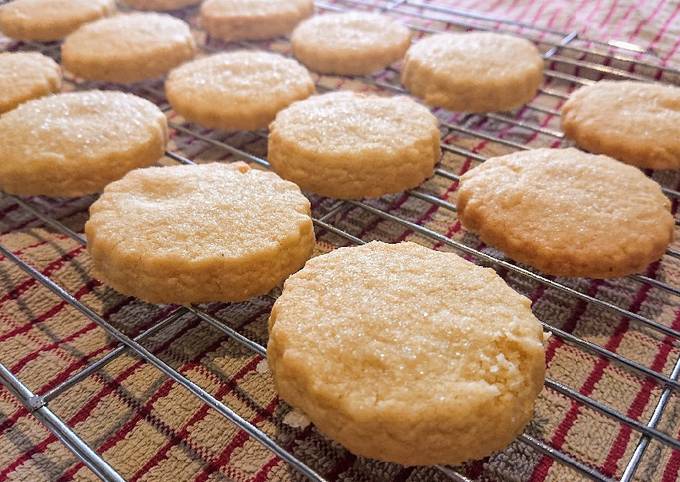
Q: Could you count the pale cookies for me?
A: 14